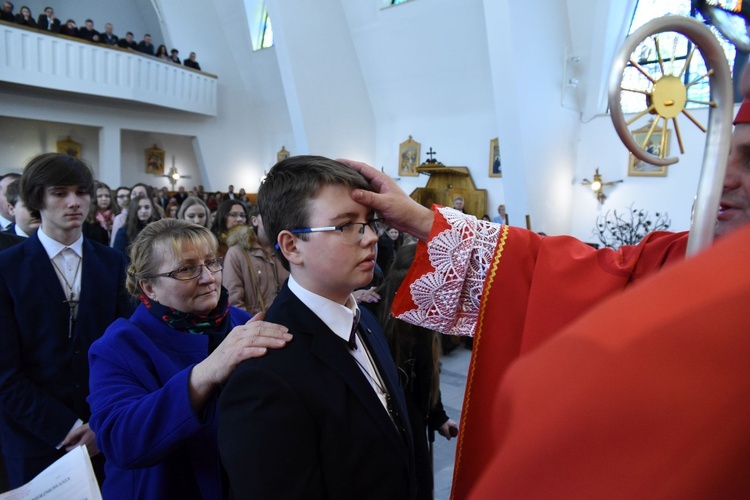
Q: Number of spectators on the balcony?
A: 11